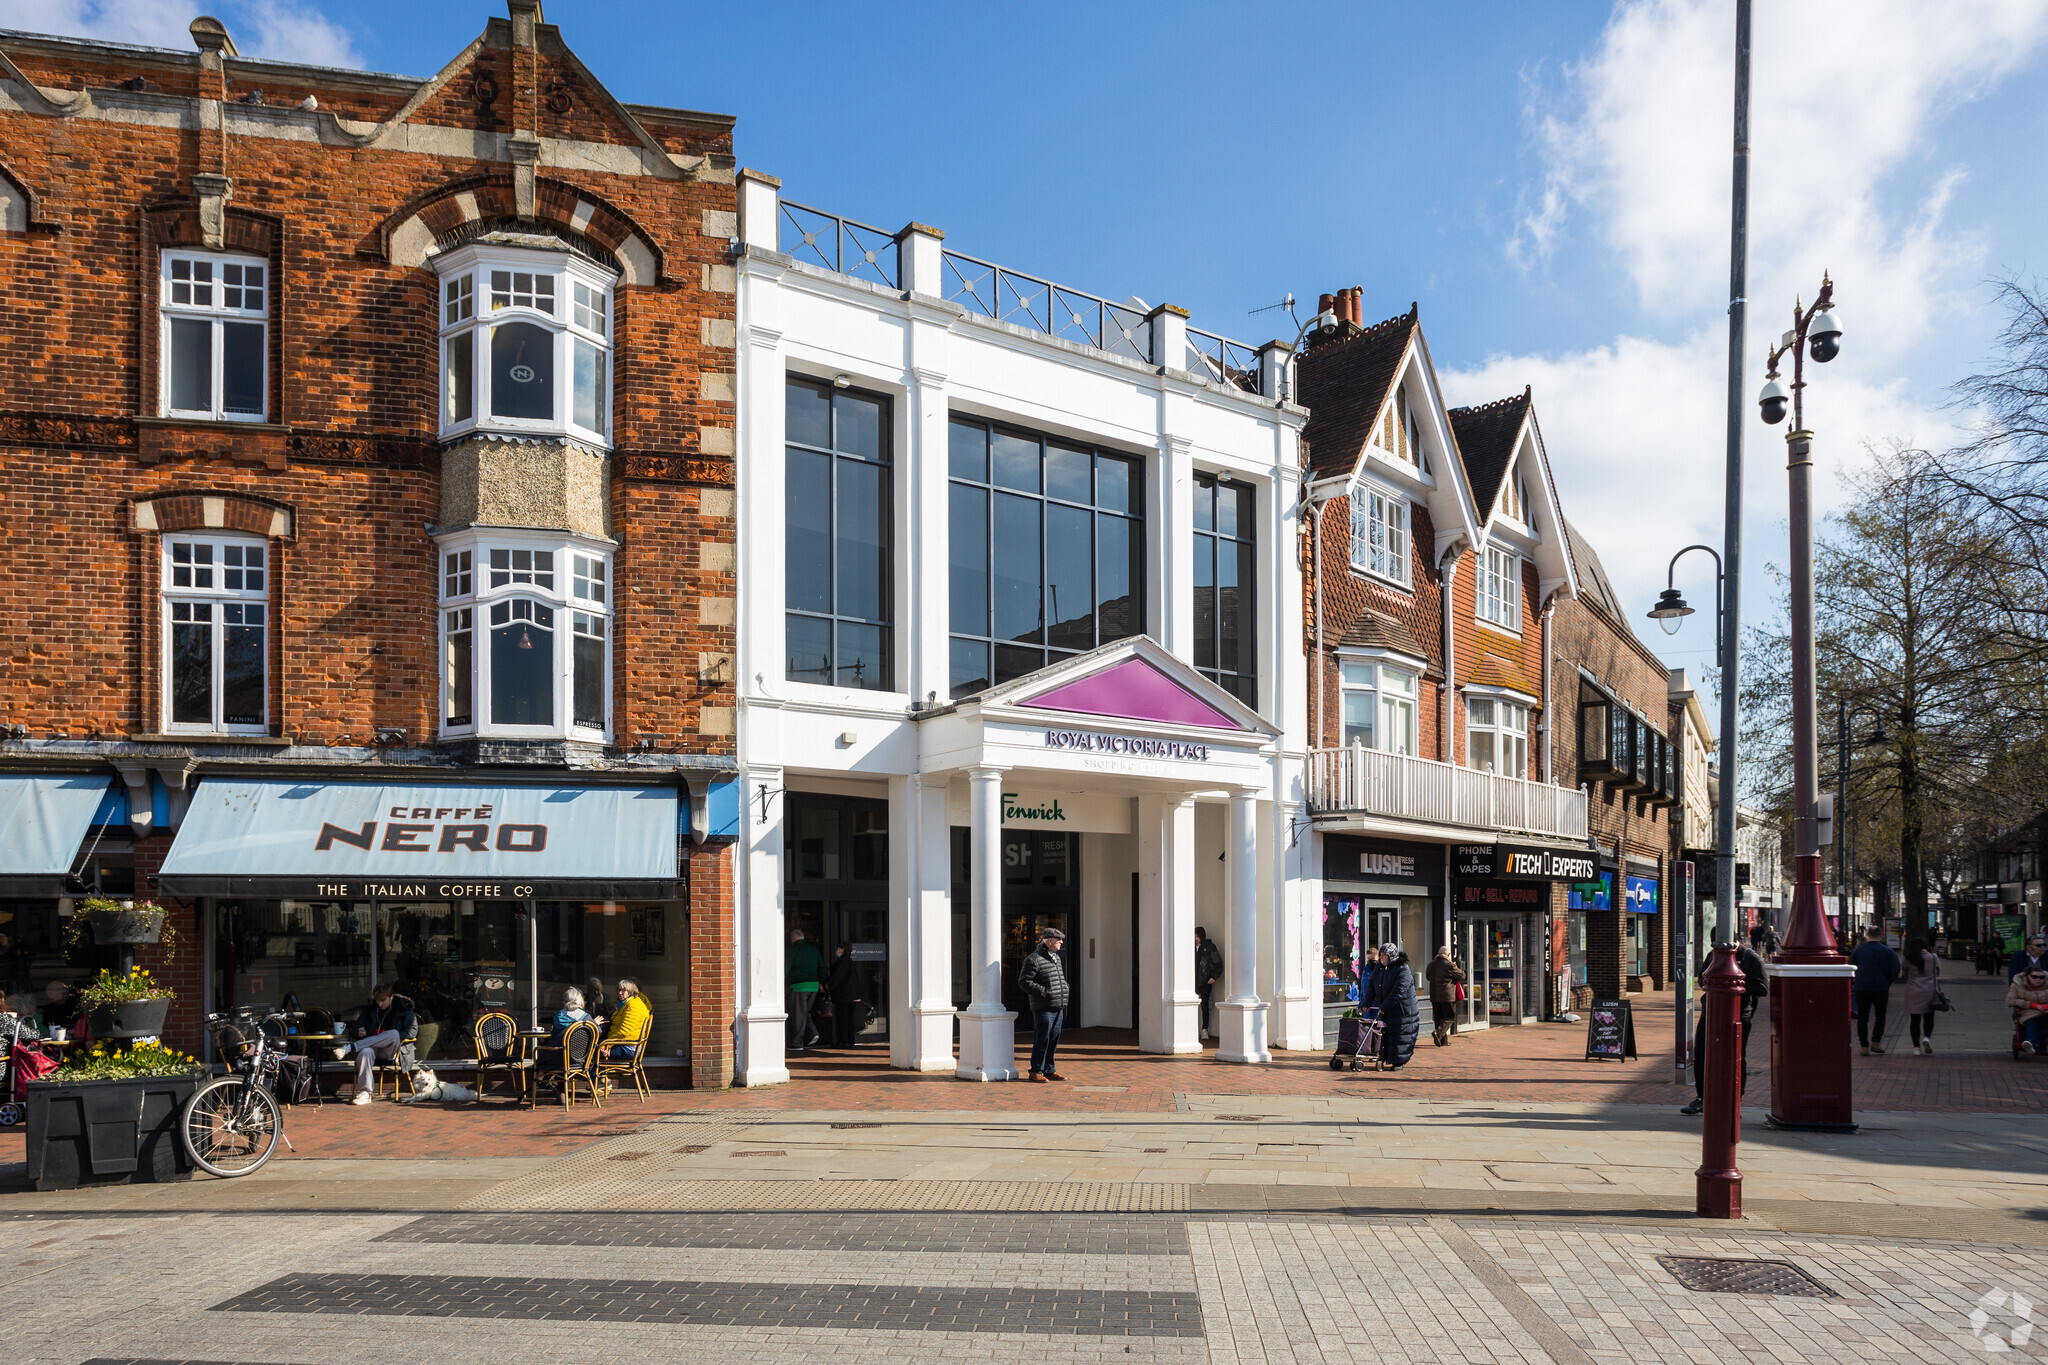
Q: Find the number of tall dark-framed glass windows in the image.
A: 3